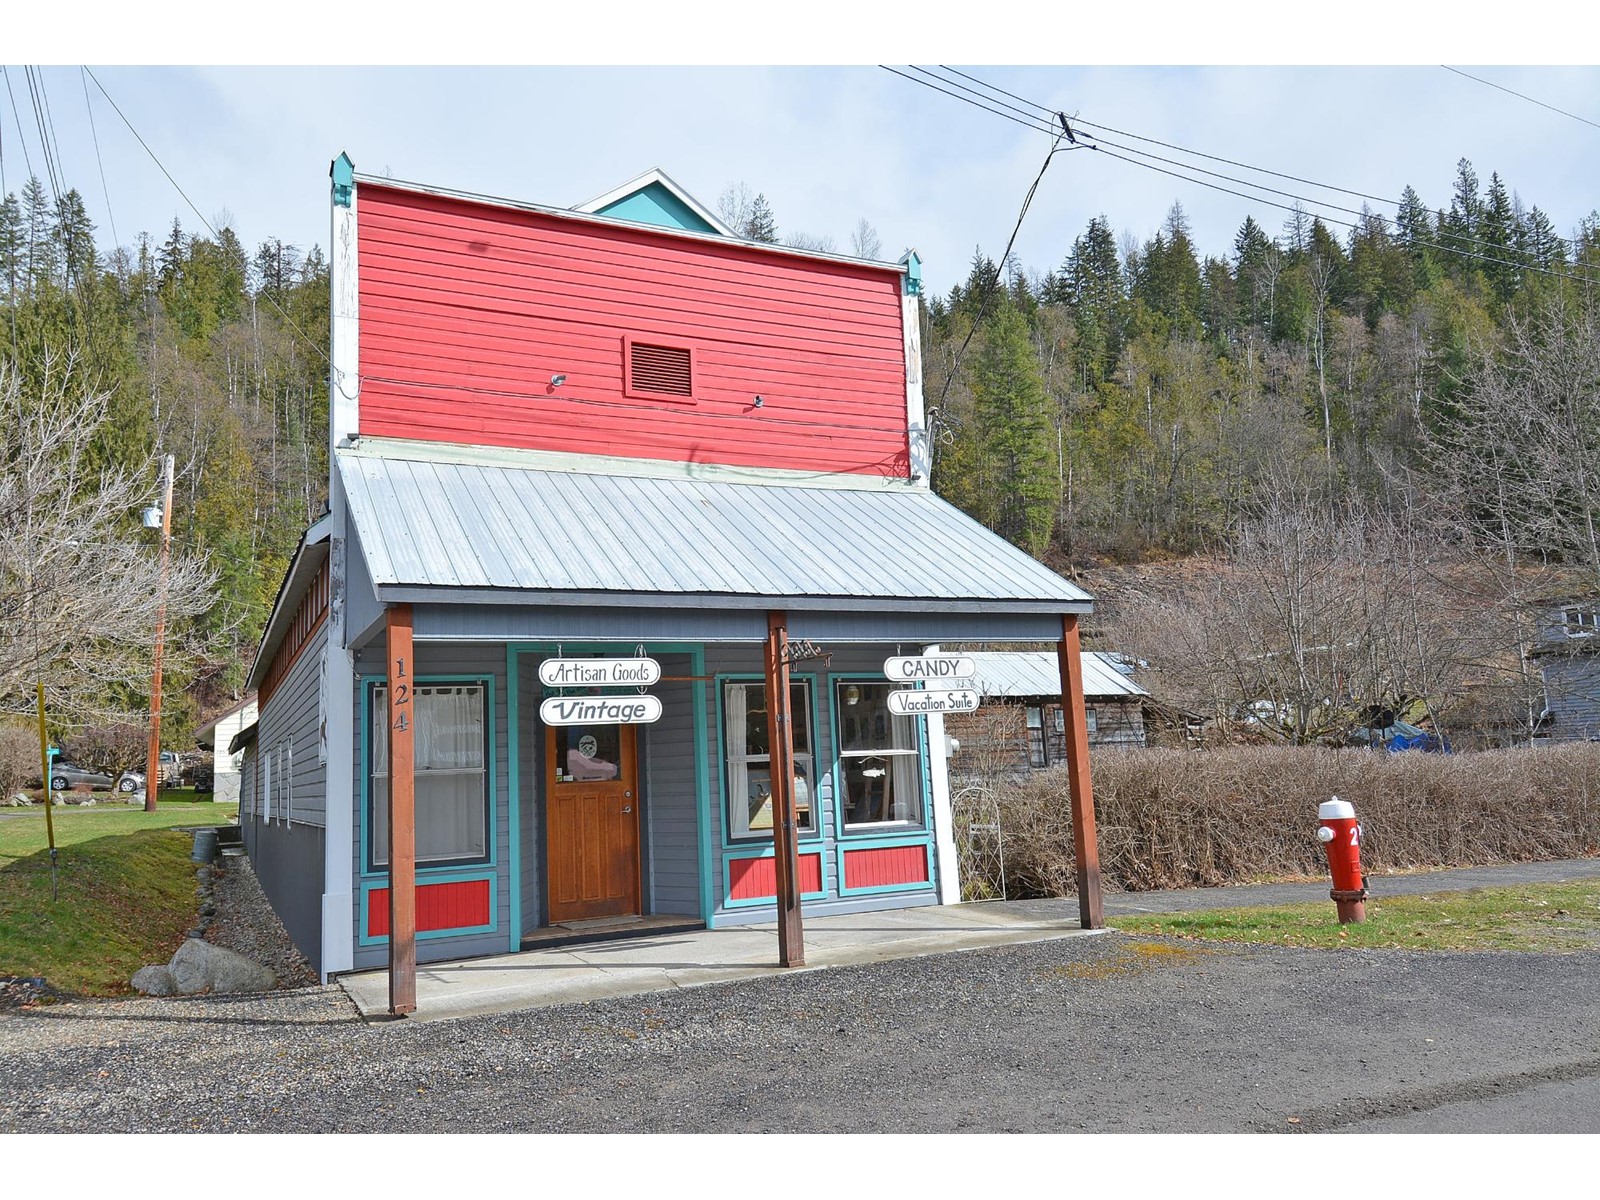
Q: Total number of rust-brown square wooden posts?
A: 3